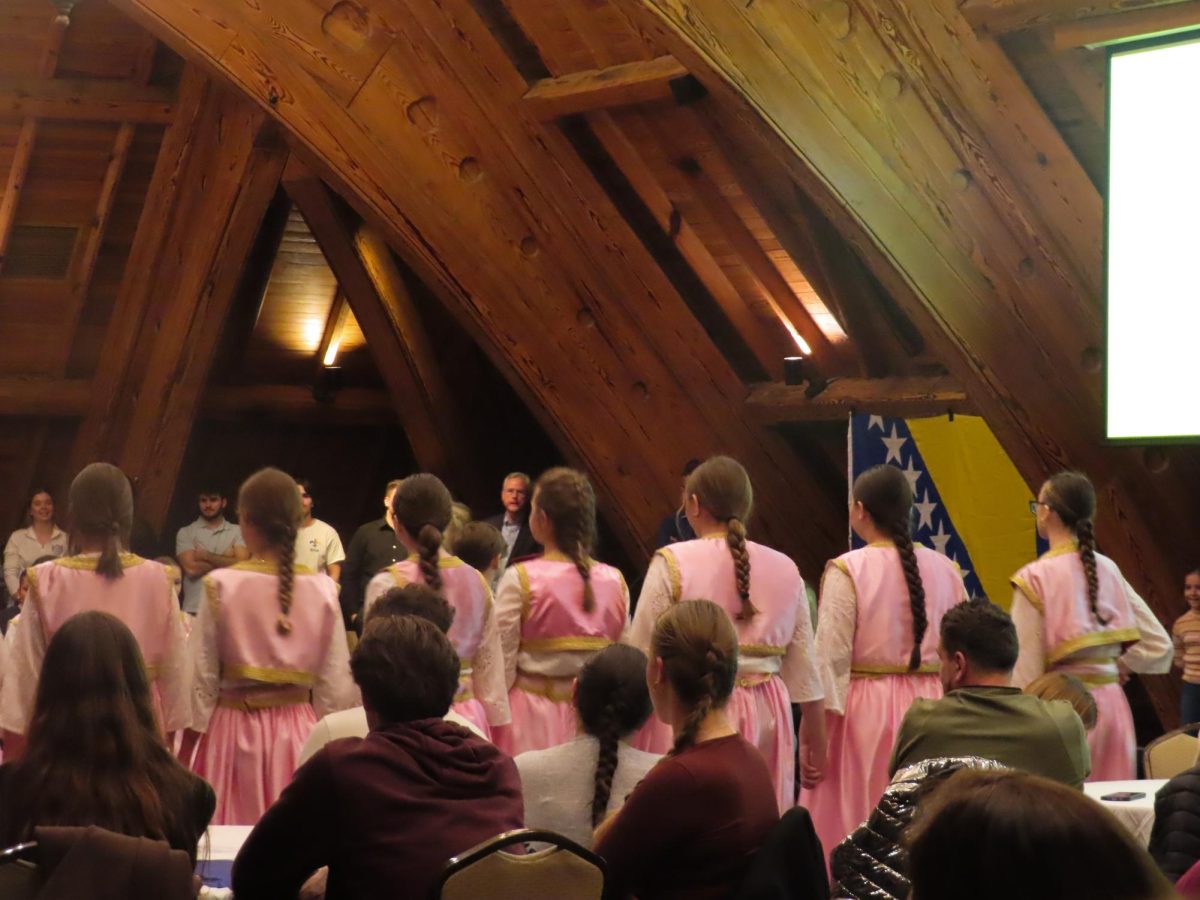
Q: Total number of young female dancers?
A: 7